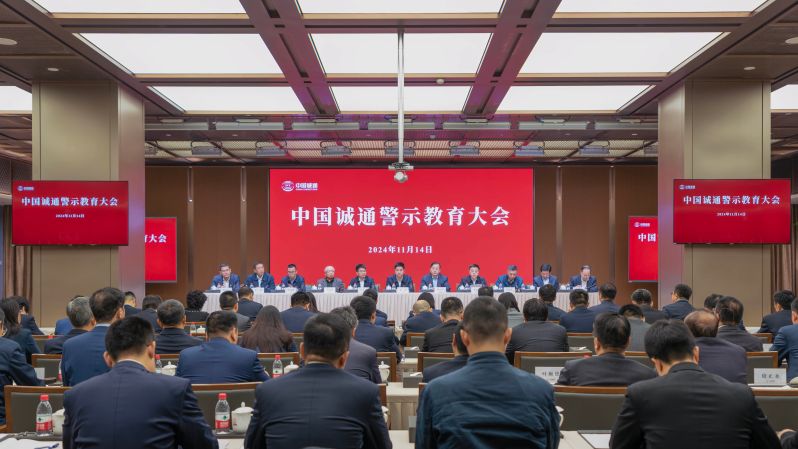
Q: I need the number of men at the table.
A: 11